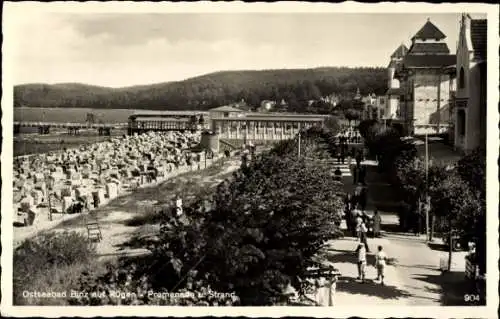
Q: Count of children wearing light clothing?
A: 2